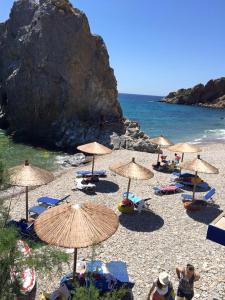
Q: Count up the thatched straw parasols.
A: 7